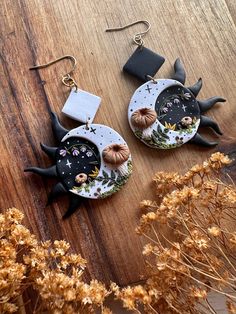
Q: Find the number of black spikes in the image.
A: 10